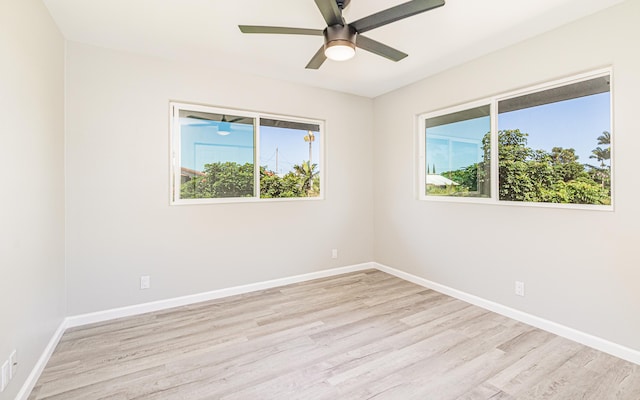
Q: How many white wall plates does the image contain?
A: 5